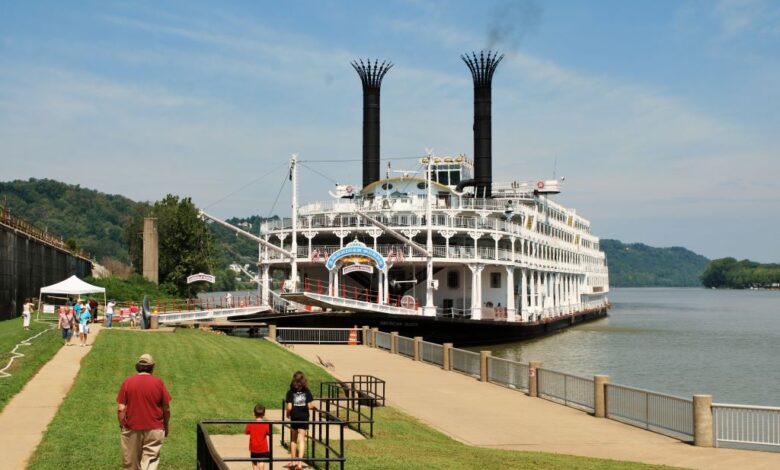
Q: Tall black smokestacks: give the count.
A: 2